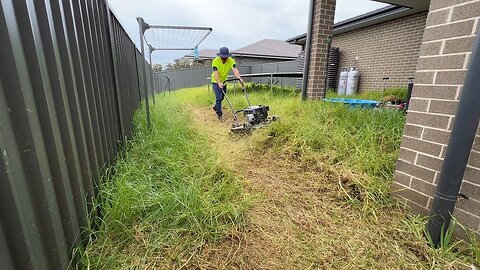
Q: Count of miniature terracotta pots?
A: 0